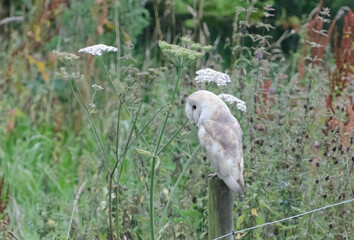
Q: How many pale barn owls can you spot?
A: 1